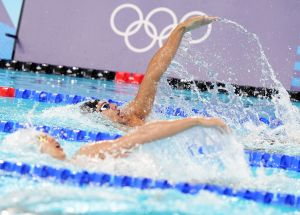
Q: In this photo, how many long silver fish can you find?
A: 0